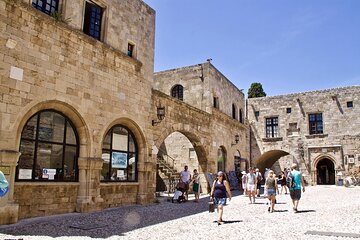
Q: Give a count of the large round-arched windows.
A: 2